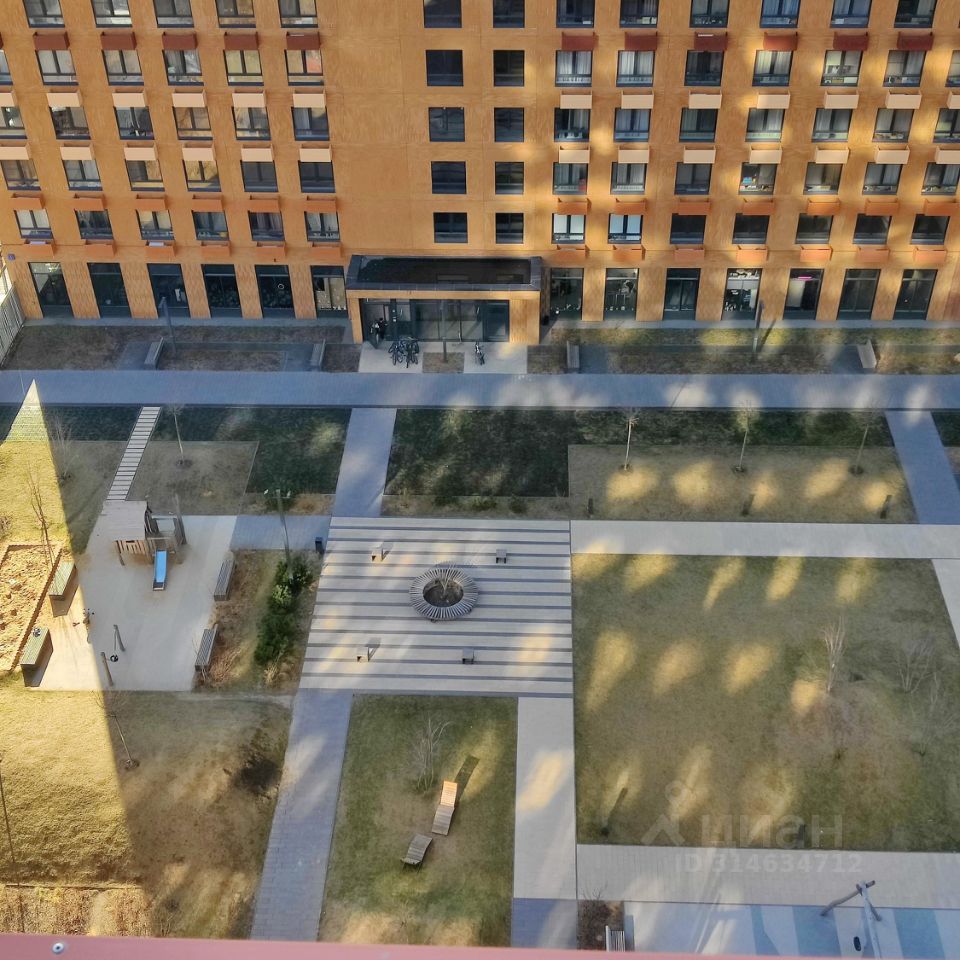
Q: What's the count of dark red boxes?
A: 11